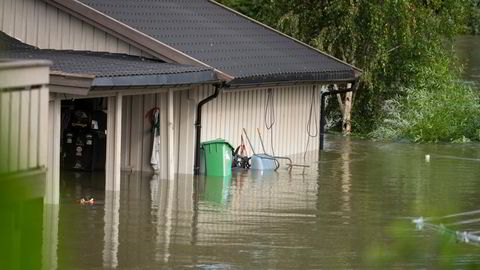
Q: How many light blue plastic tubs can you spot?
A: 1